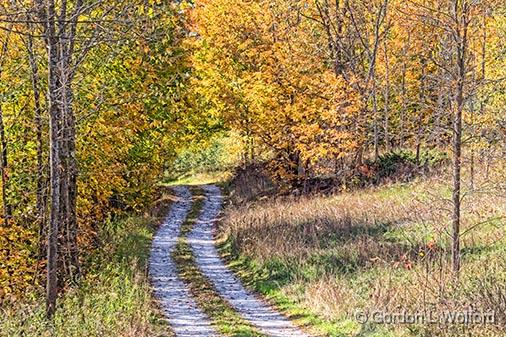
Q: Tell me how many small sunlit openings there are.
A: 1